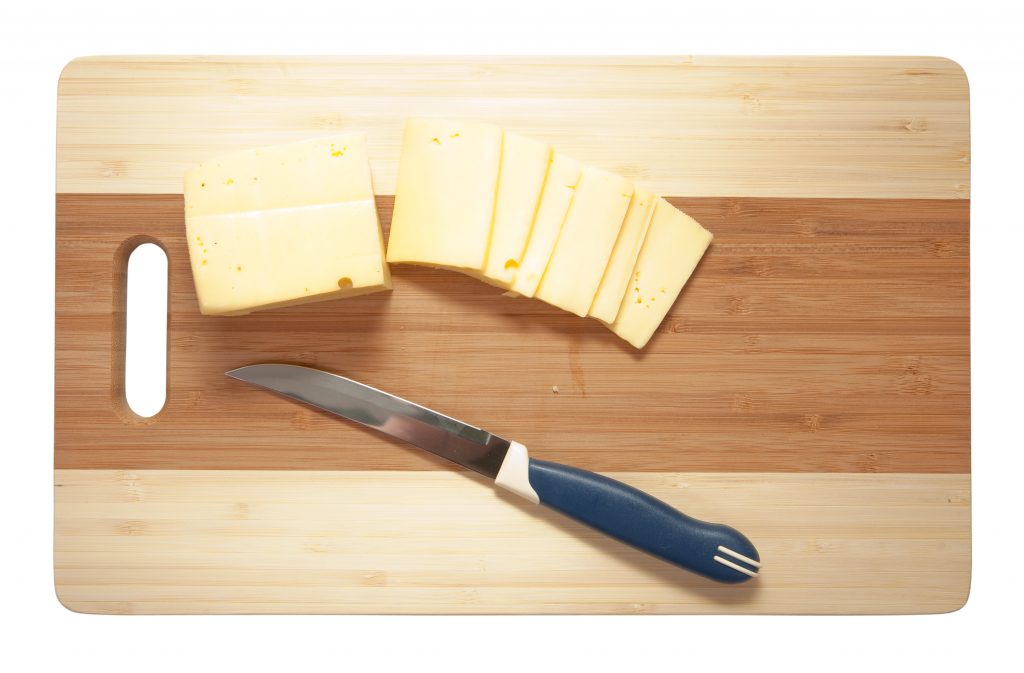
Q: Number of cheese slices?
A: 6